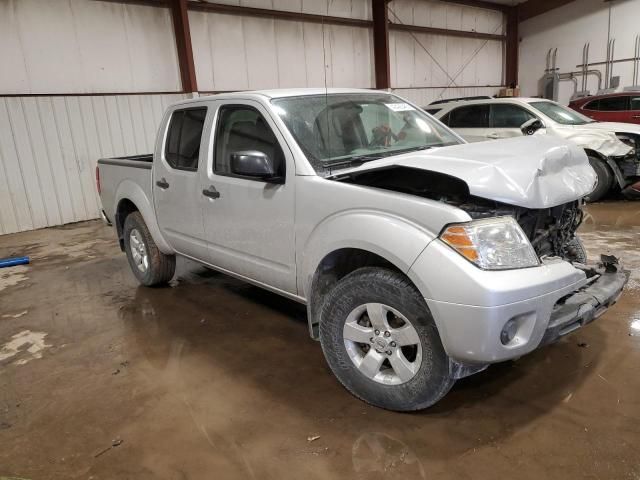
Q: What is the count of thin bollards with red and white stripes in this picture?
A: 0